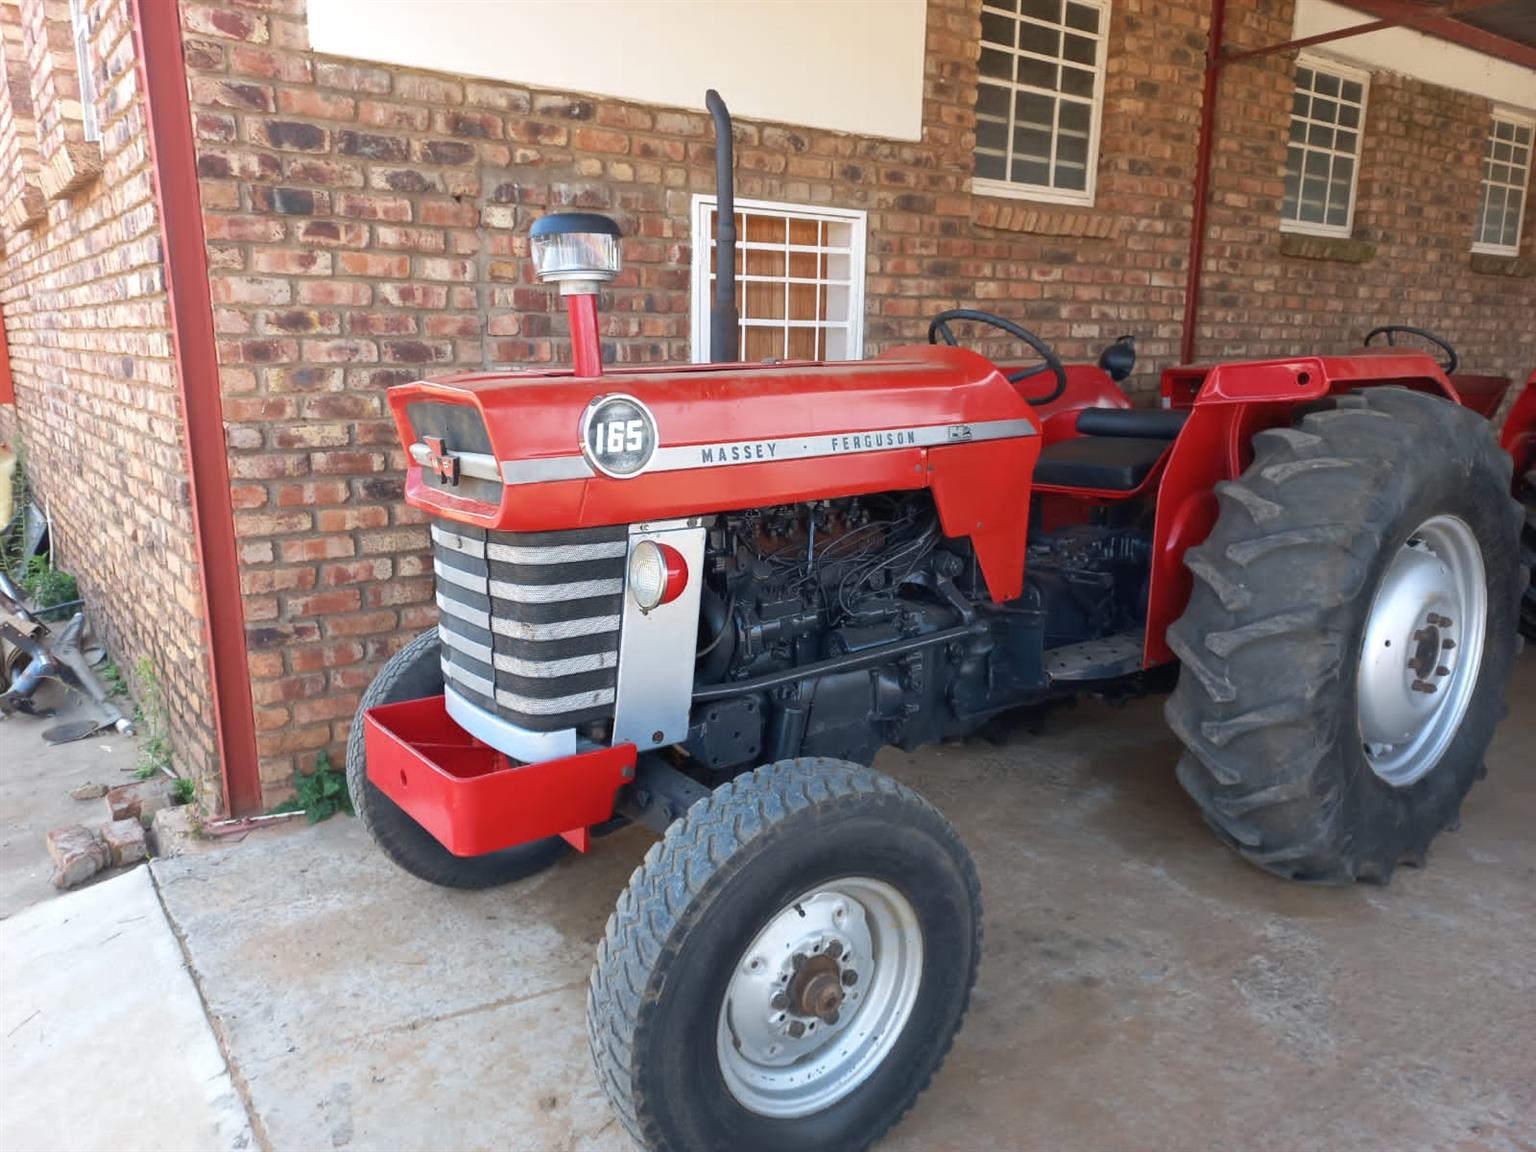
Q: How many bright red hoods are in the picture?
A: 1